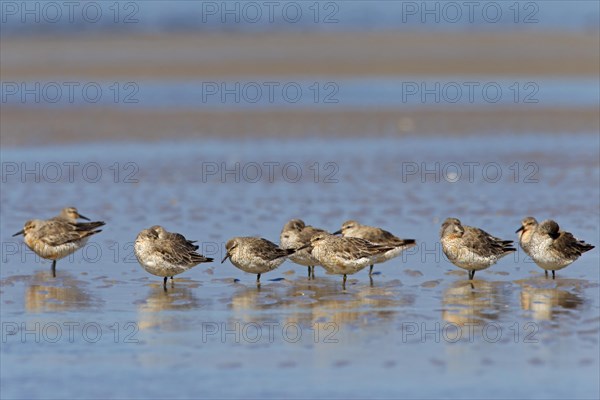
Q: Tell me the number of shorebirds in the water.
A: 10